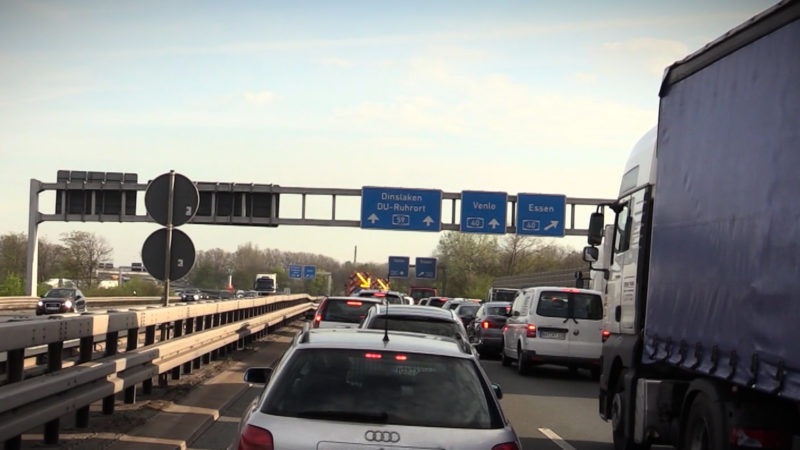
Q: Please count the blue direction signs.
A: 7